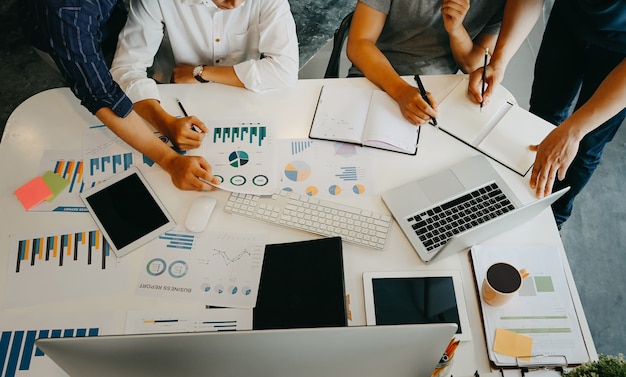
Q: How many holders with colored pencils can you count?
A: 1